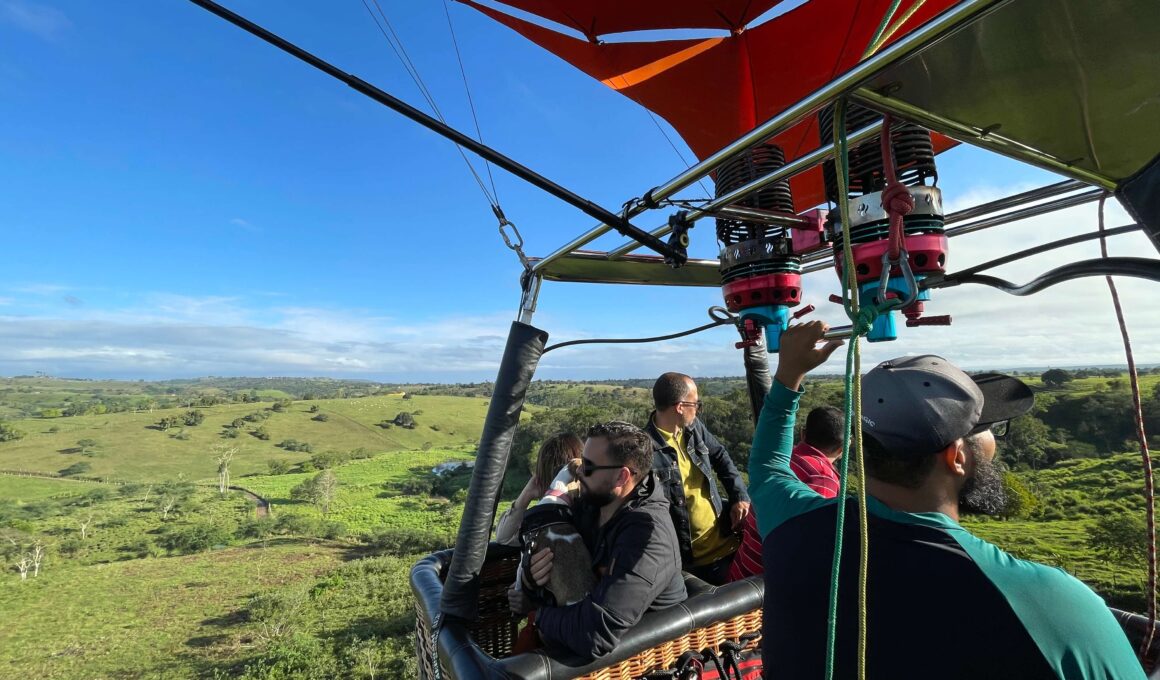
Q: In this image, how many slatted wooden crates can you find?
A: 0